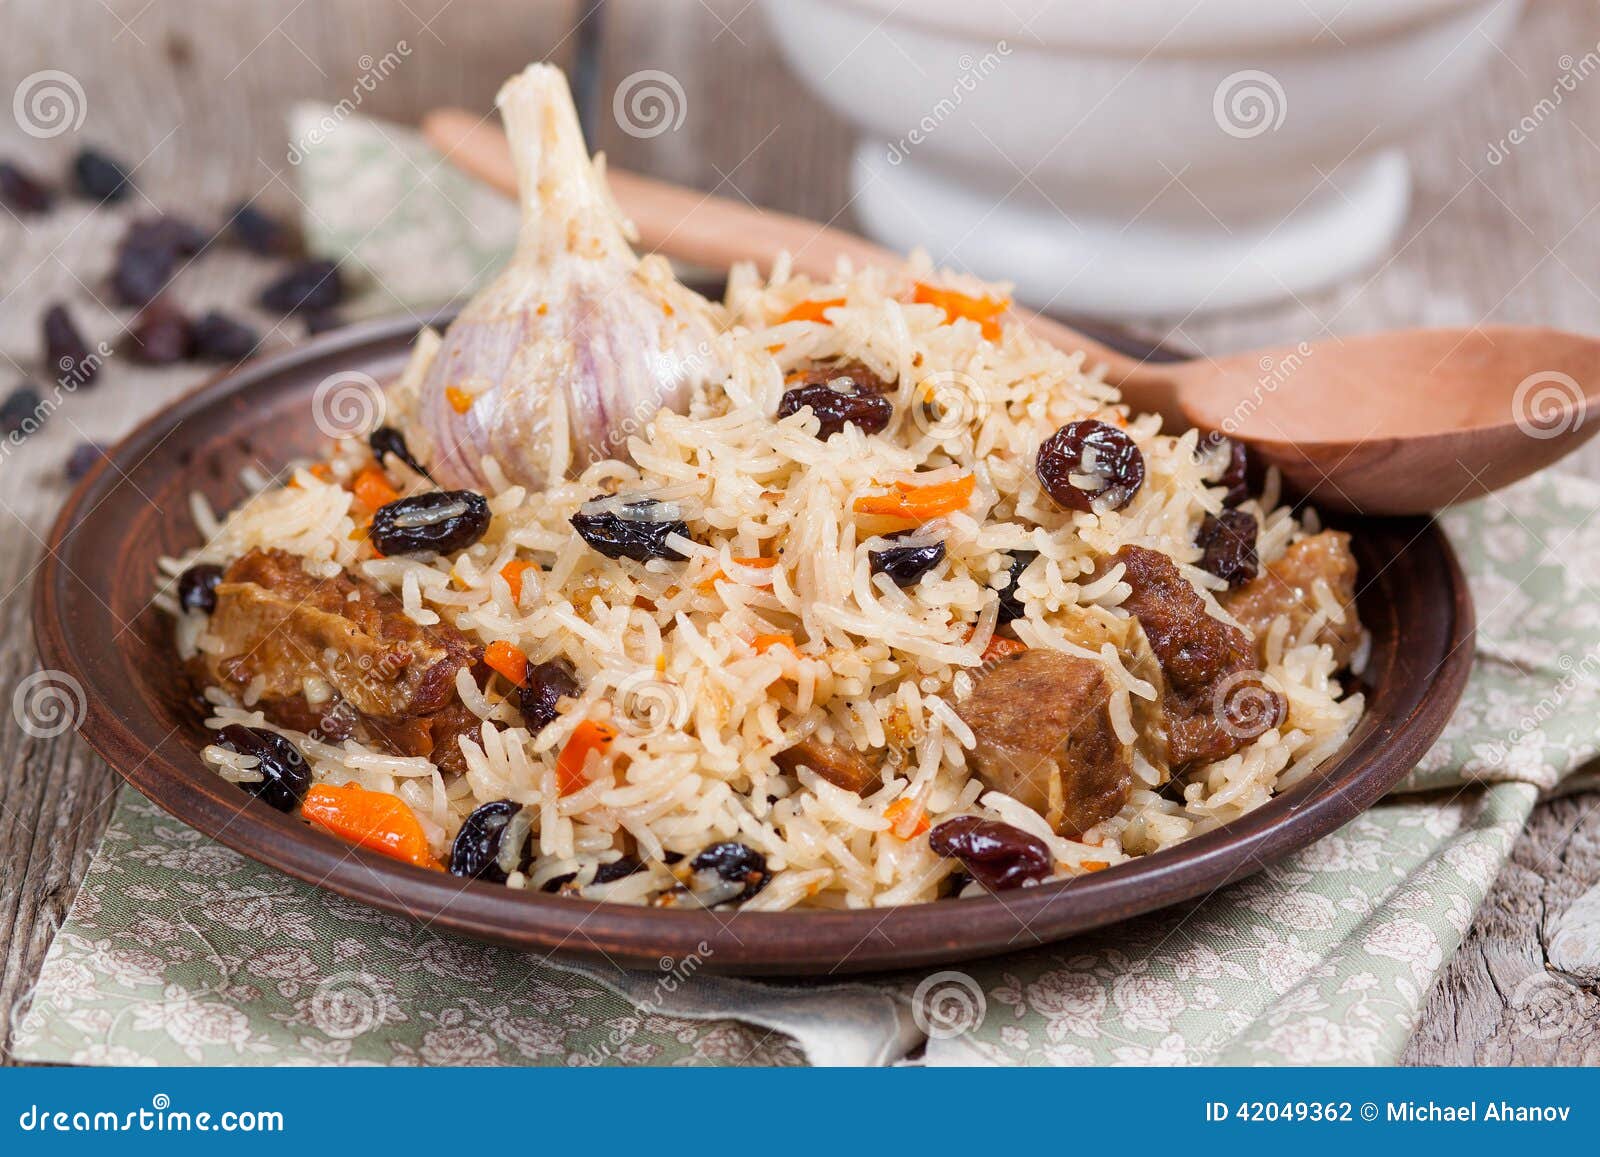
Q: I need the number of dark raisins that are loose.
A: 12